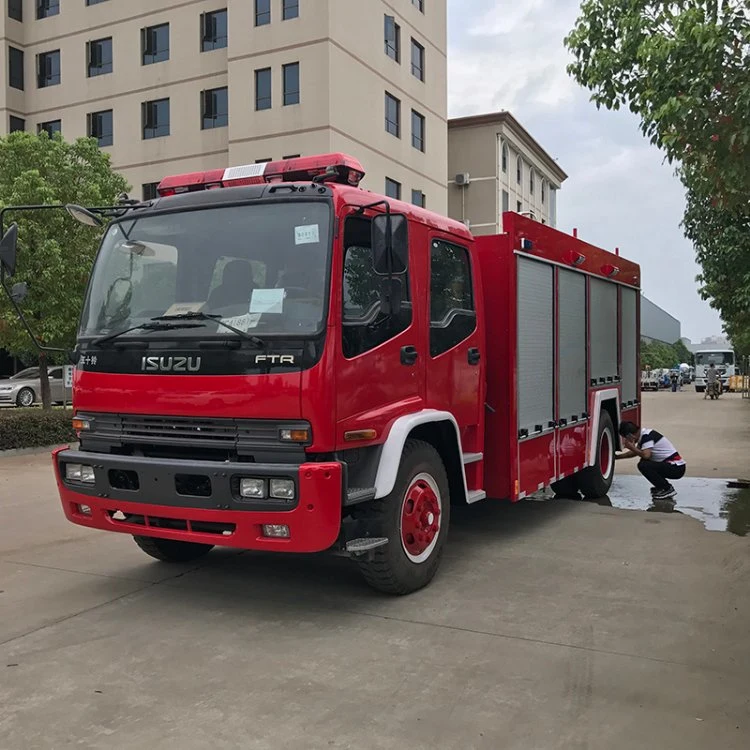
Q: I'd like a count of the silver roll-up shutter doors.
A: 4